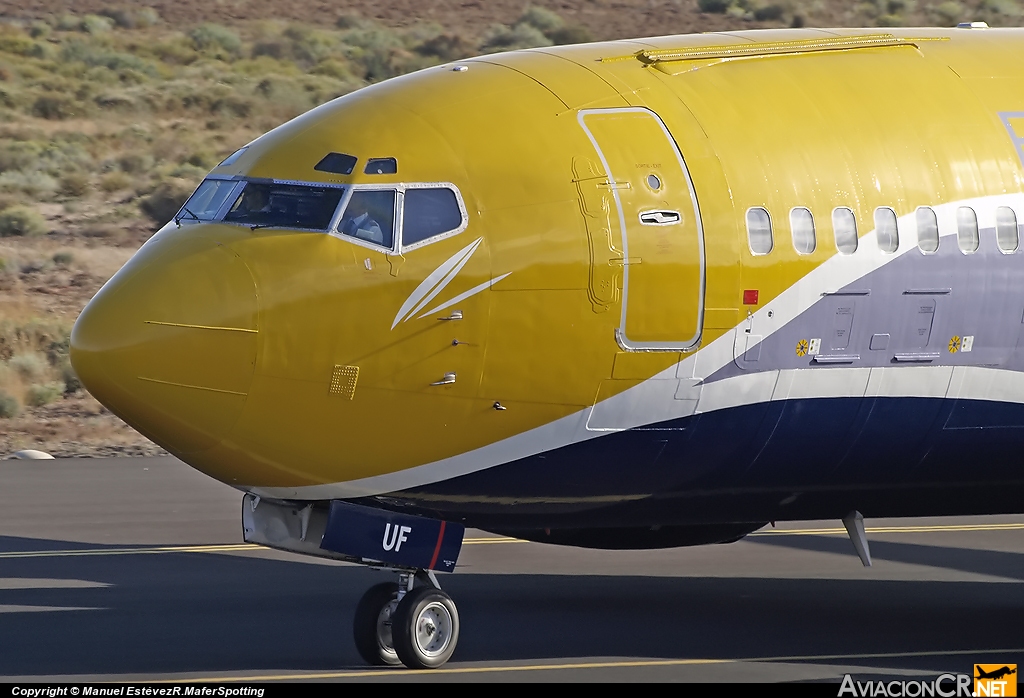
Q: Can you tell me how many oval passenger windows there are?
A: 7